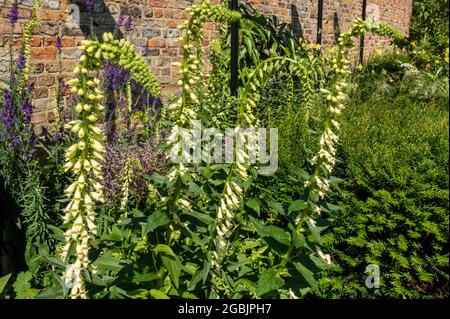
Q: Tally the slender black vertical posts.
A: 3